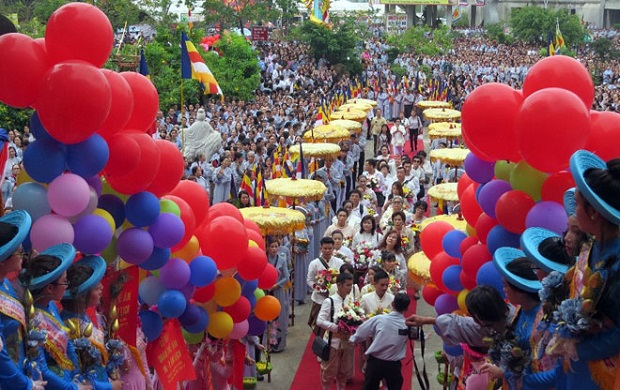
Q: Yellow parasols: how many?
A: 15